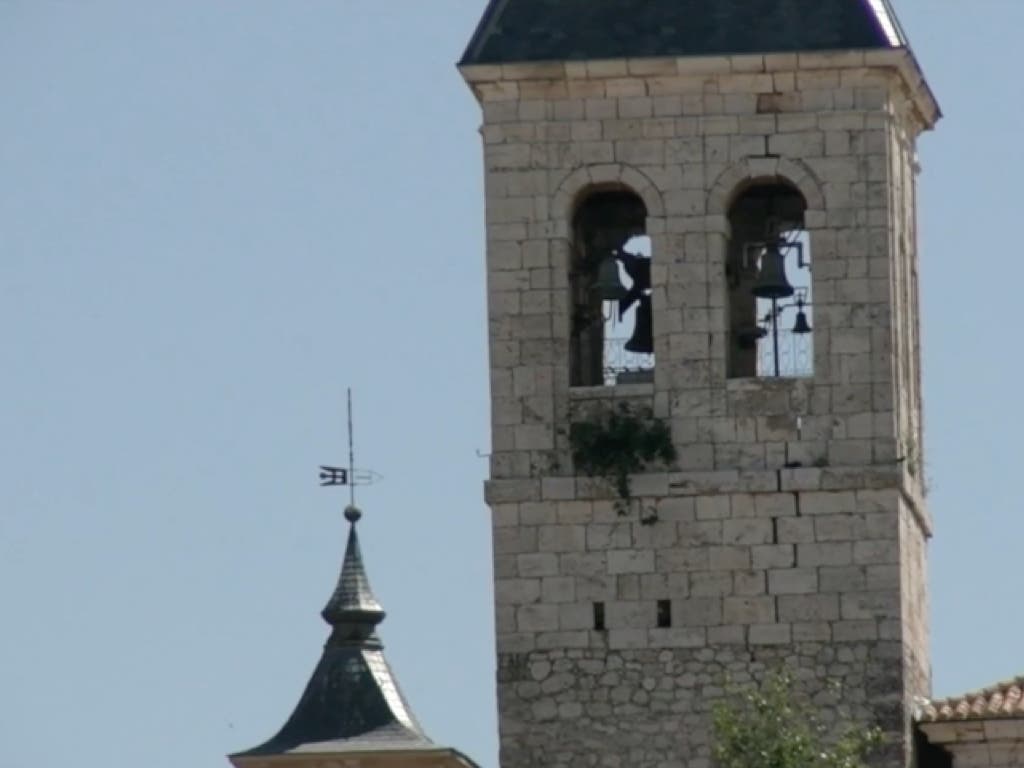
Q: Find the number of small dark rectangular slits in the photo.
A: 2